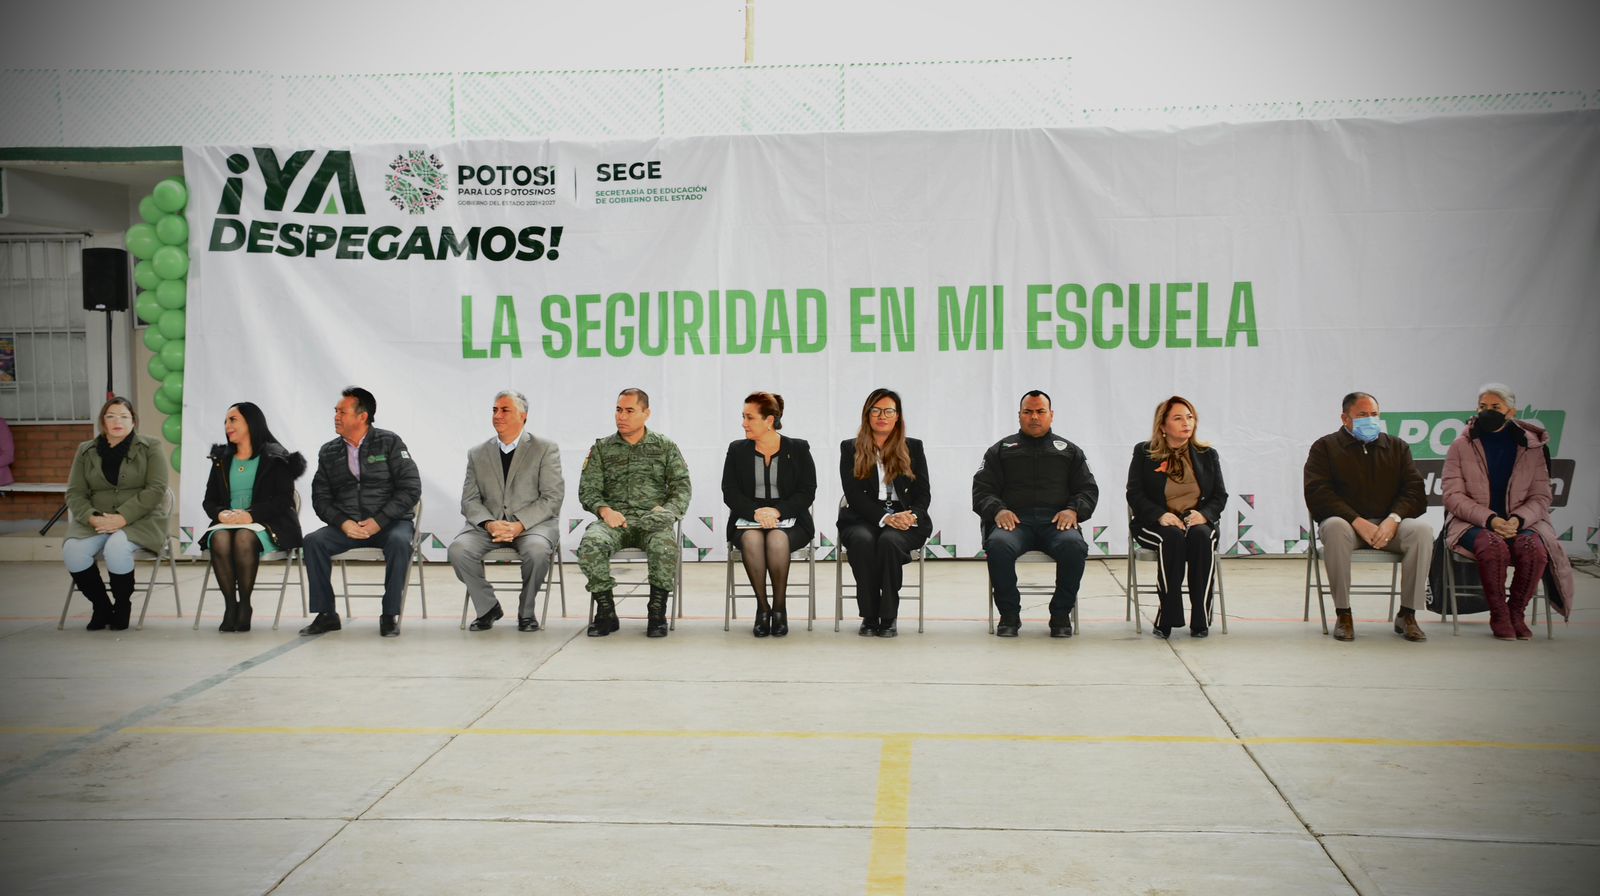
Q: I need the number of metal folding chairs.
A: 11